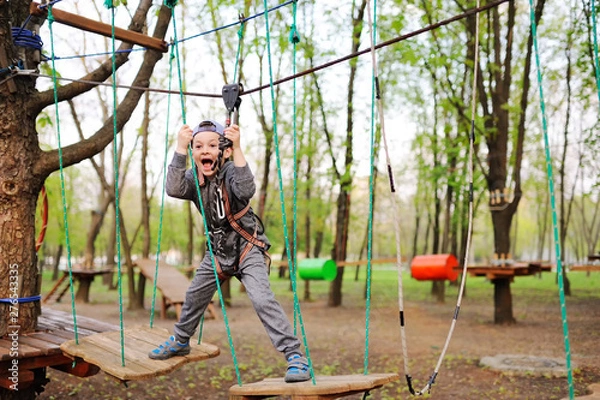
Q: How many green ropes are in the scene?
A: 10